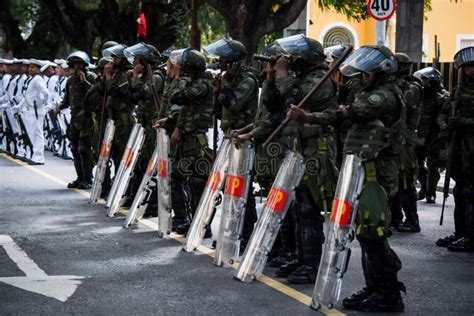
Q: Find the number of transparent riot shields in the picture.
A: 8